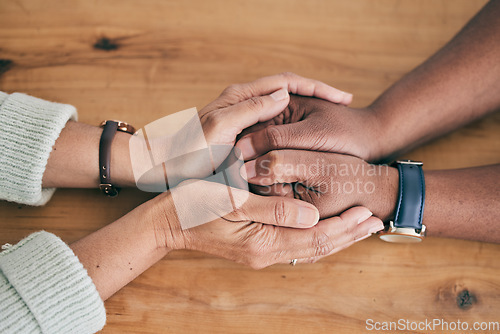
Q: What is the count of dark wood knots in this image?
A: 3